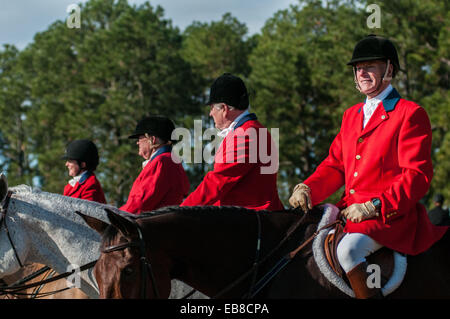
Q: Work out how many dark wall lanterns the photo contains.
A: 0